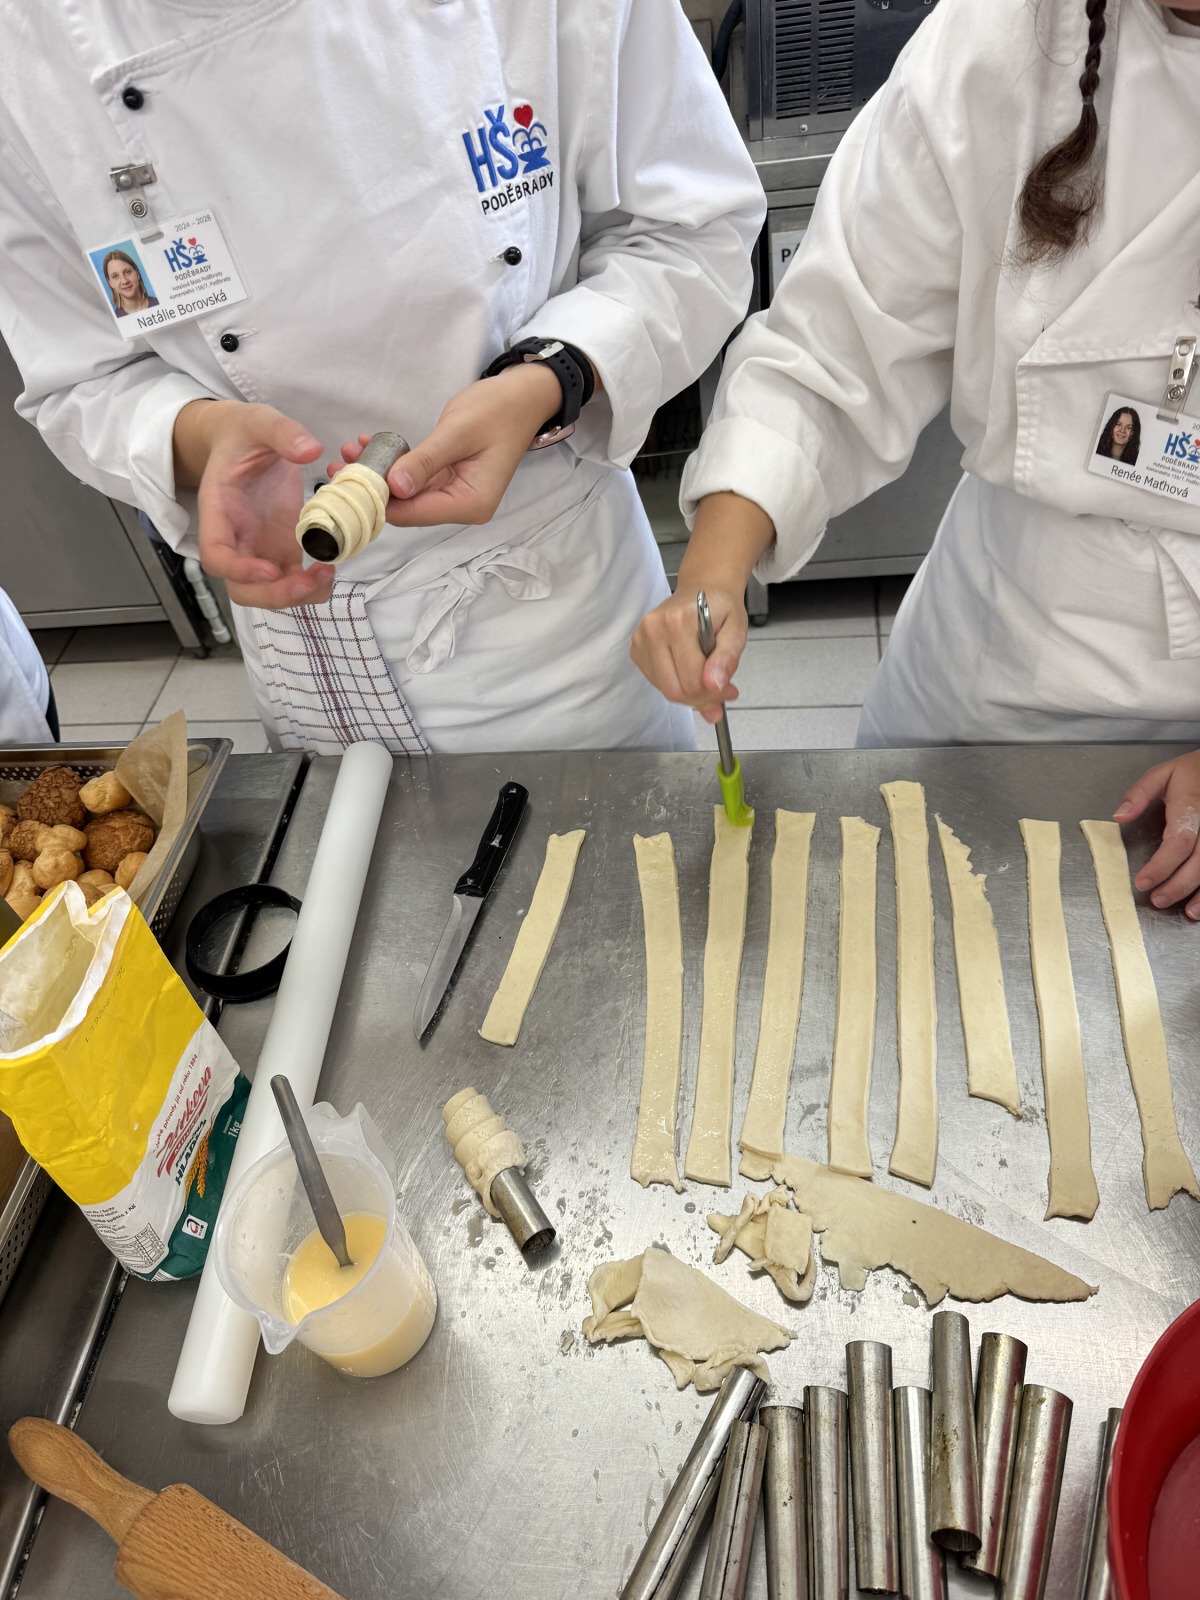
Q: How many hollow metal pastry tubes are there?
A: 12